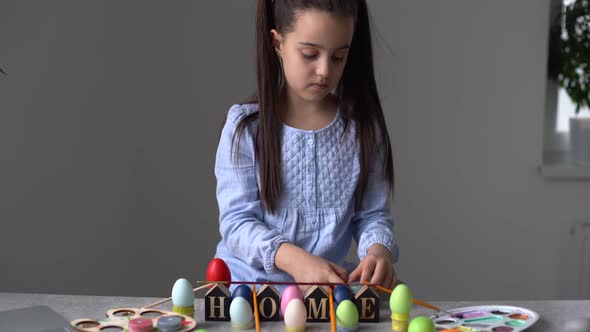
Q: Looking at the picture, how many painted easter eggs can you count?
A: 10